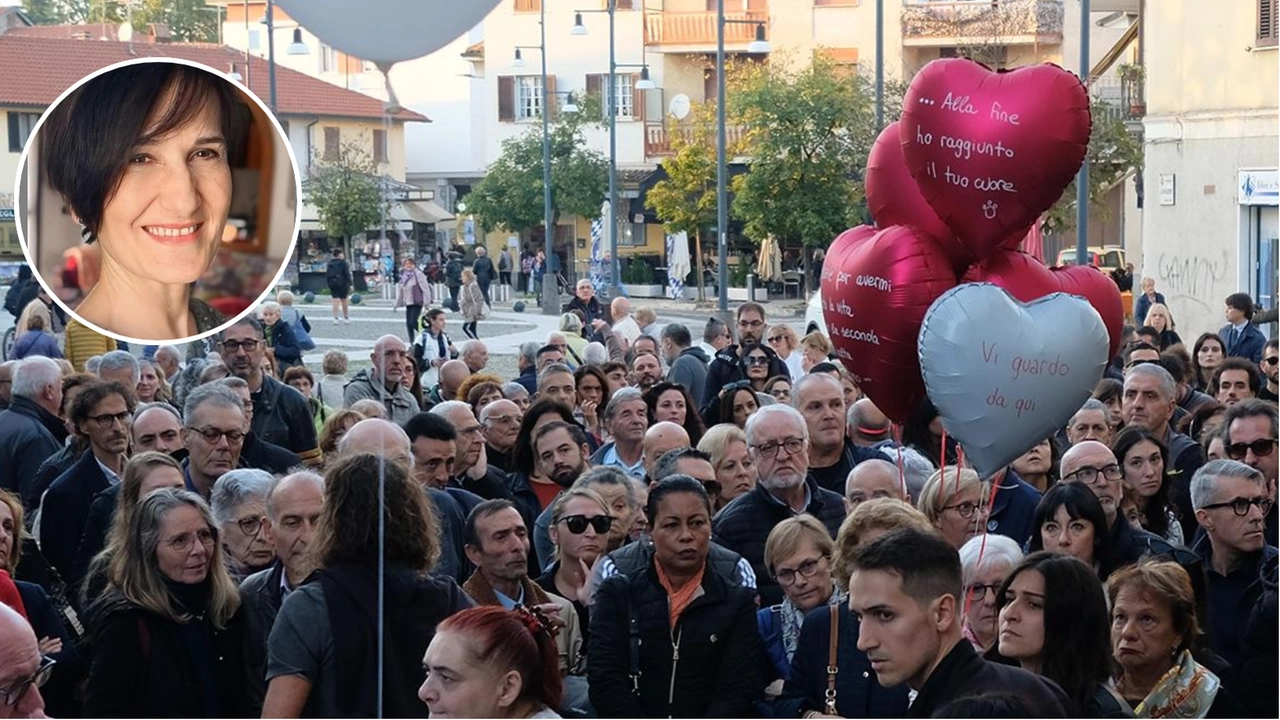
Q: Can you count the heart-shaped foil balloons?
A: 5